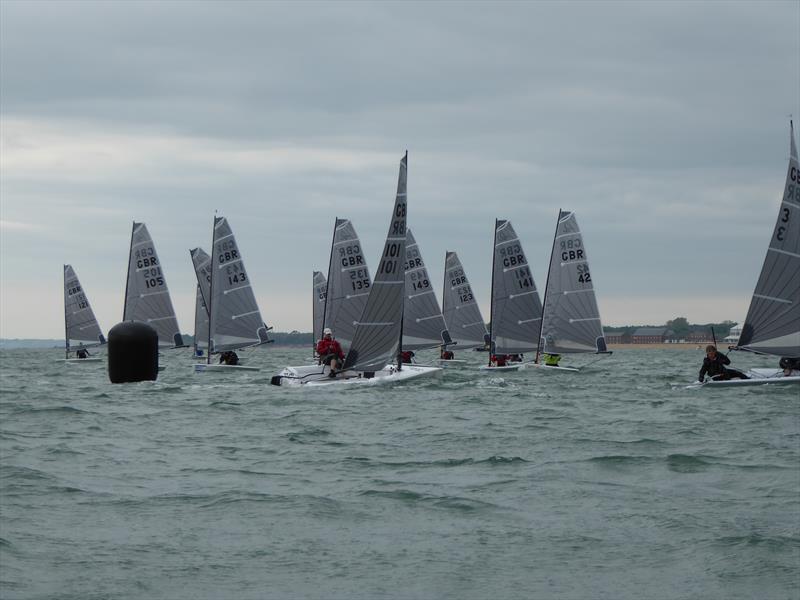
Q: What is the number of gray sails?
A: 13